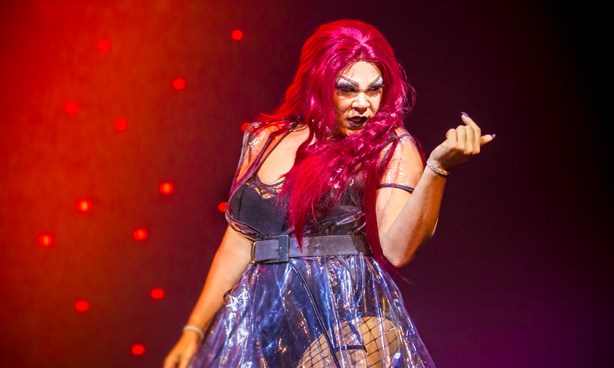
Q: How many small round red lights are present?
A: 14